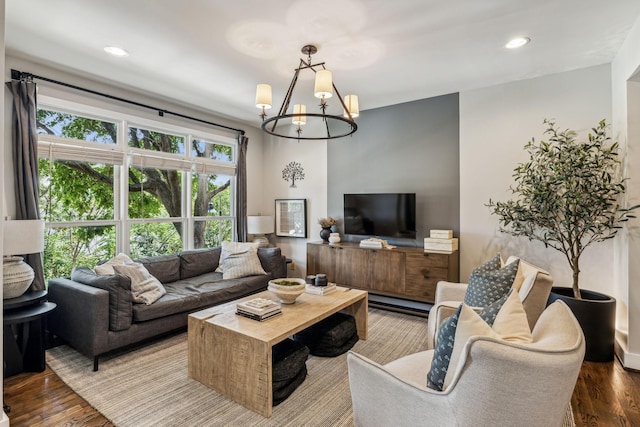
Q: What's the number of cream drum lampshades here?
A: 6